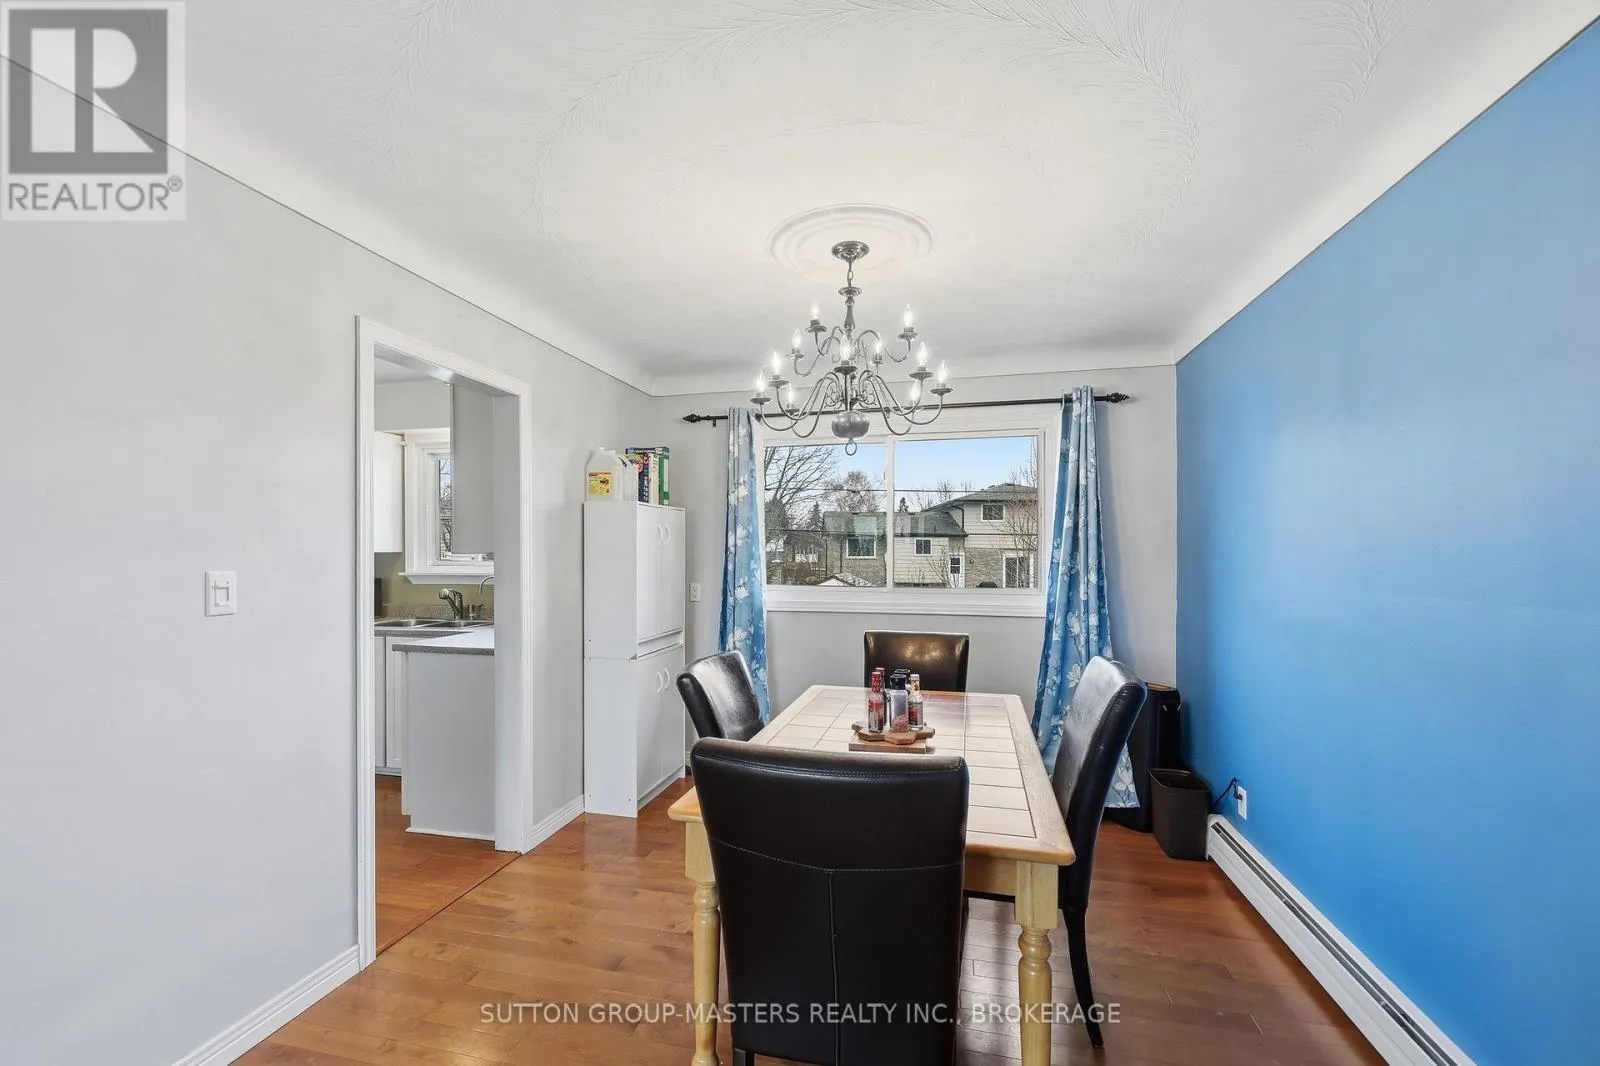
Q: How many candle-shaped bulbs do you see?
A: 11